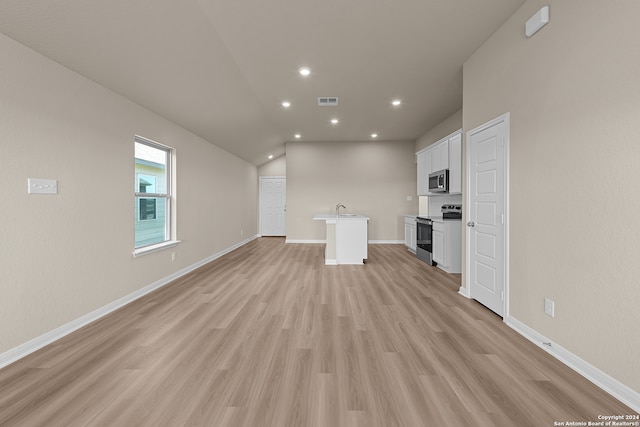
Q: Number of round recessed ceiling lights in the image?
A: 7